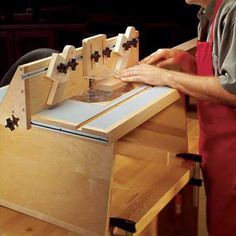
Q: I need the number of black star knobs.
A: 7